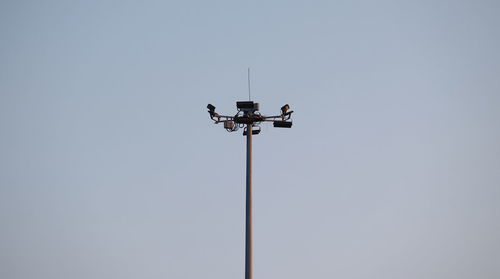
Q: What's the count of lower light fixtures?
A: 3